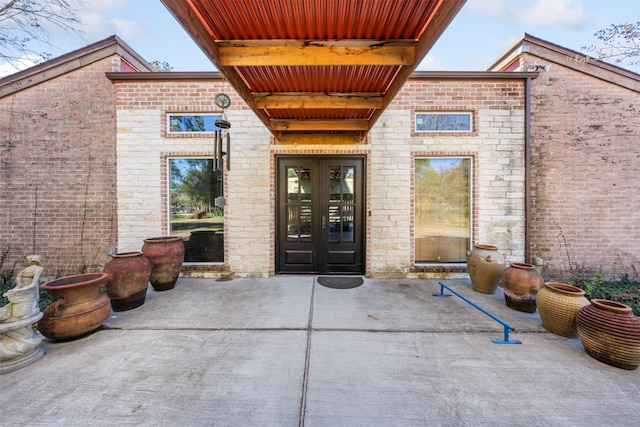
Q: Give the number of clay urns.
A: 7